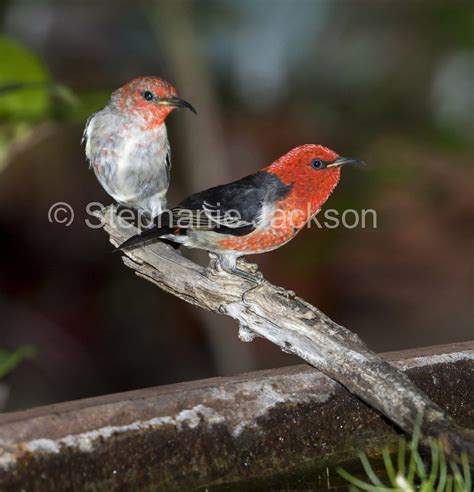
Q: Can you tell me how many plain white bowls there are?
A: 0